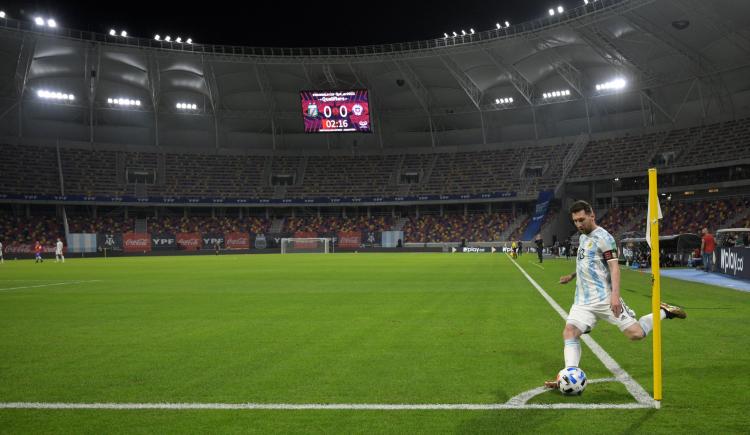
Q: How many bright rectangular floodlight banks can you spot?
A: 6